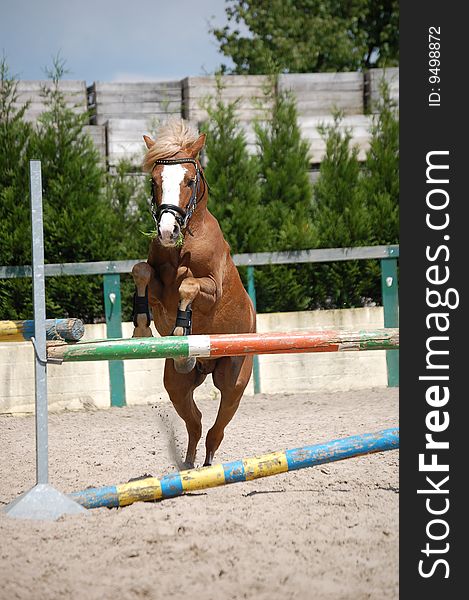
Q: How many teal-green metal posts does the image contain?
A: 3